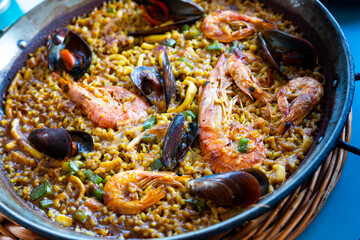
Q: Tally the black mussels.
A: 7